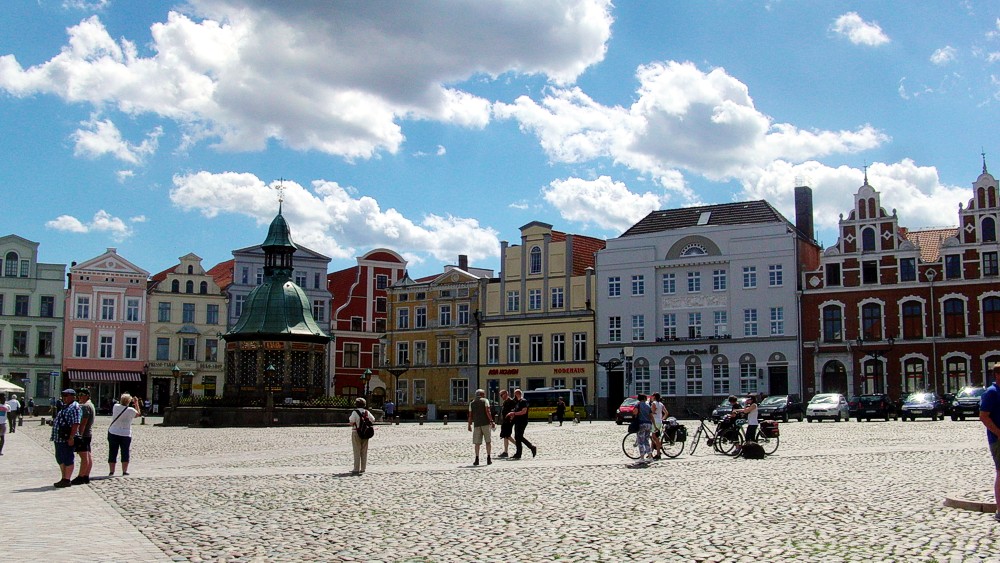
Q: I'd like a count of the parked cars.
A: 7